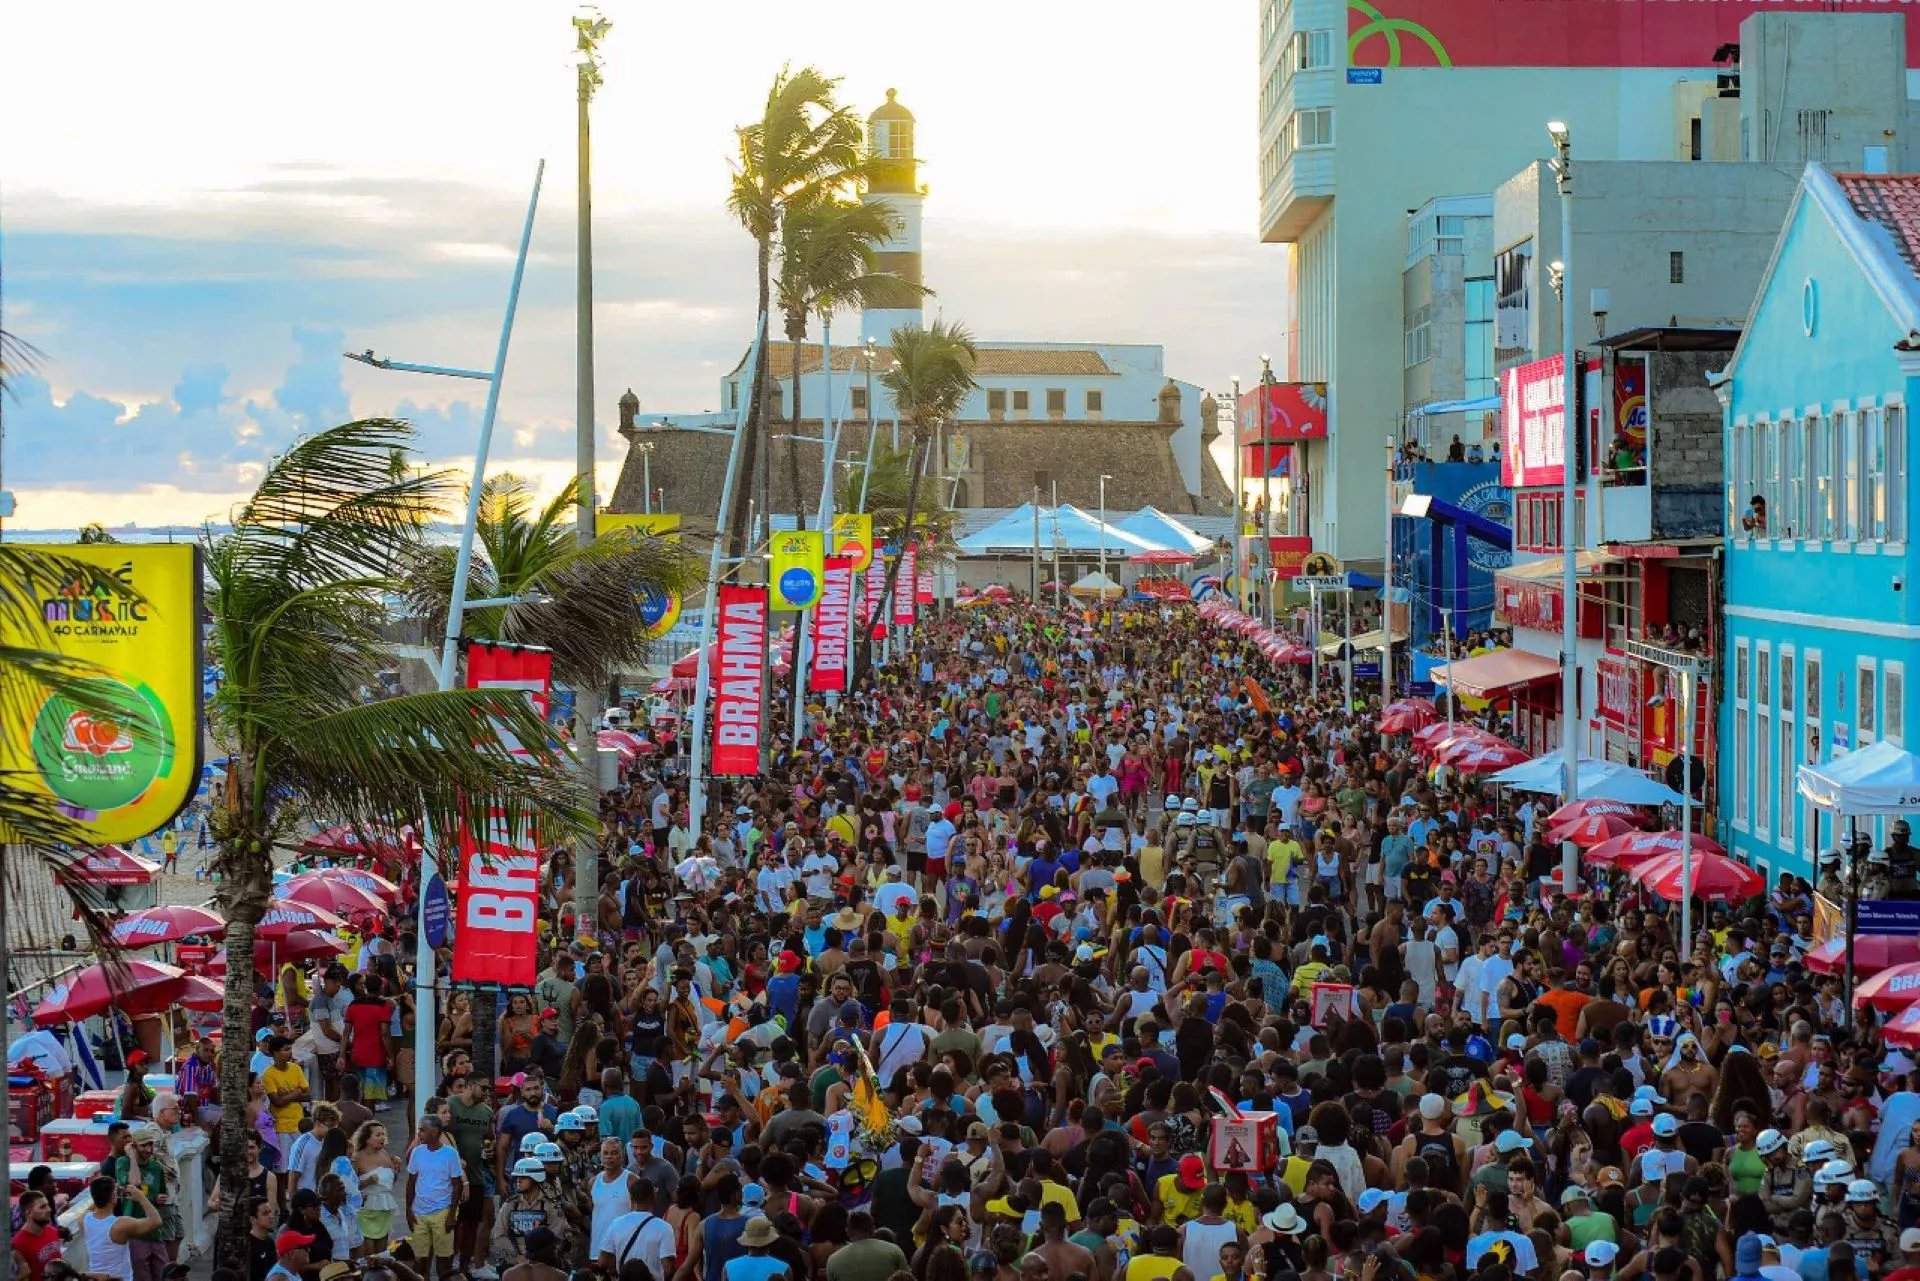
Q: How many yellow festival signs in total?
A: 4